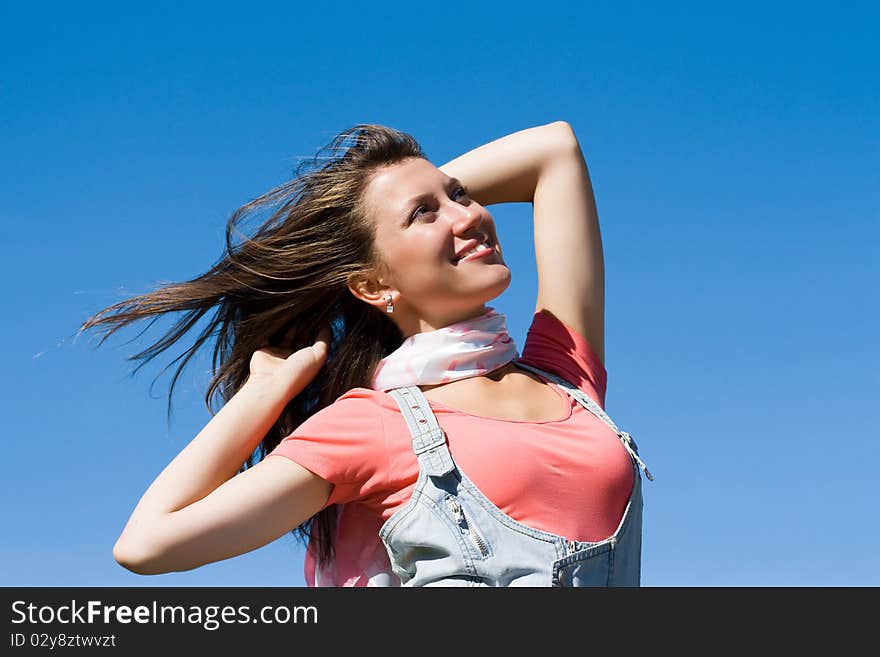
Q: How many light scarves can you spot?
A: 1